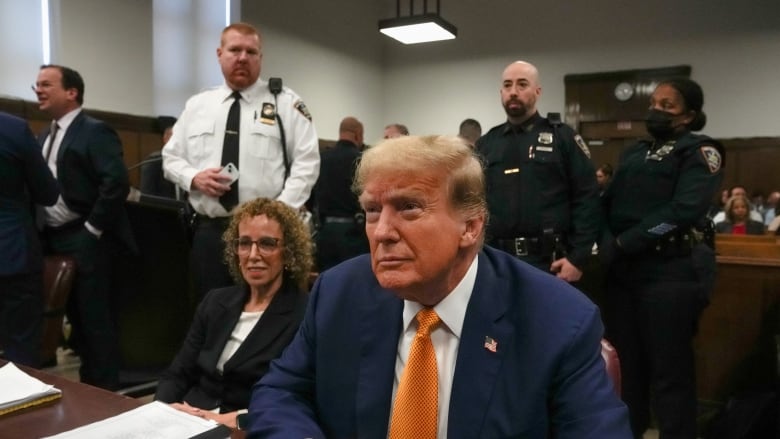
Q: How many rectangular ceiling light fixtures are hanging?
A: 1